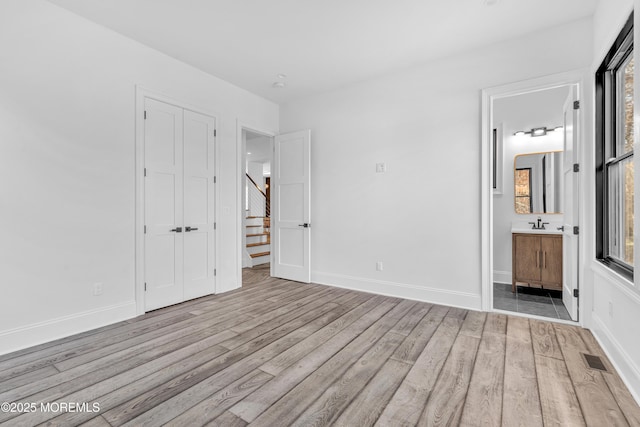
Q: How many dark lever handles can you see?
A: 4